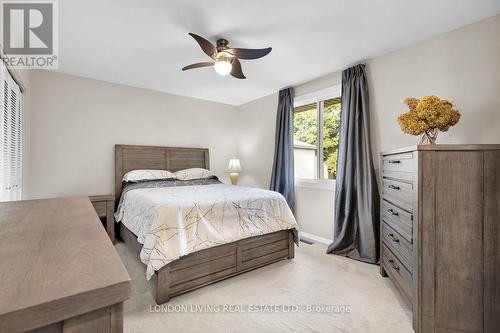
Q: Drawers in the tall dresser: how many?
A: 5